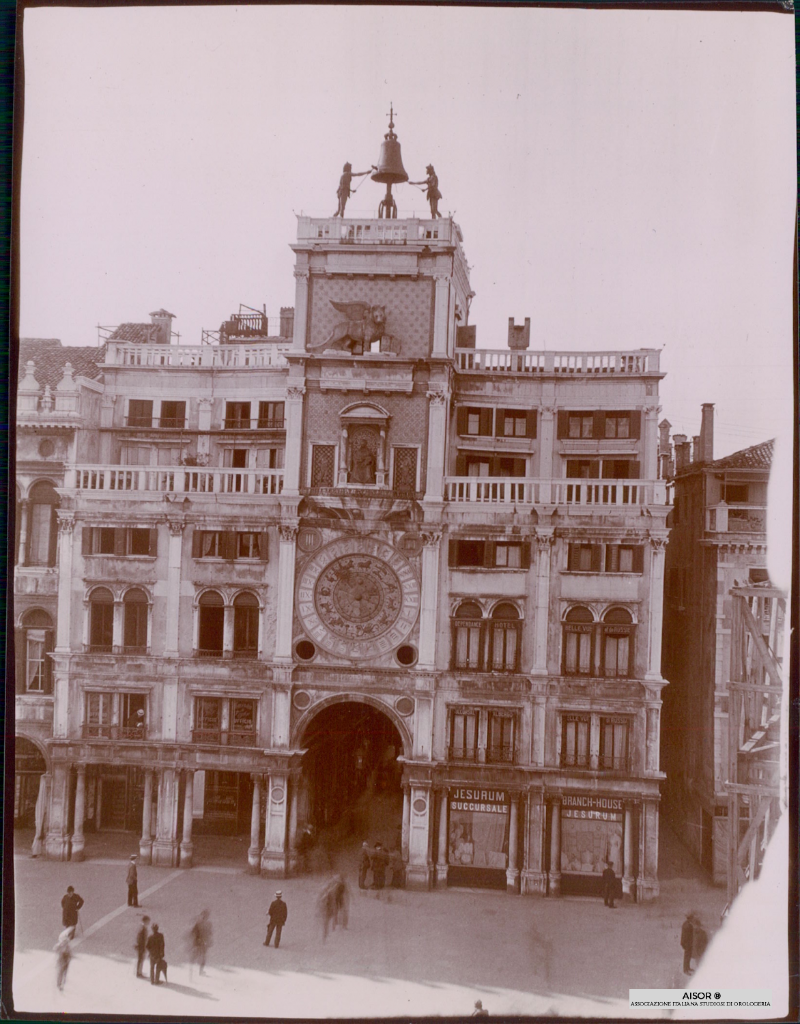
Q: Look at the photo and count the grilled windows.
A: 2